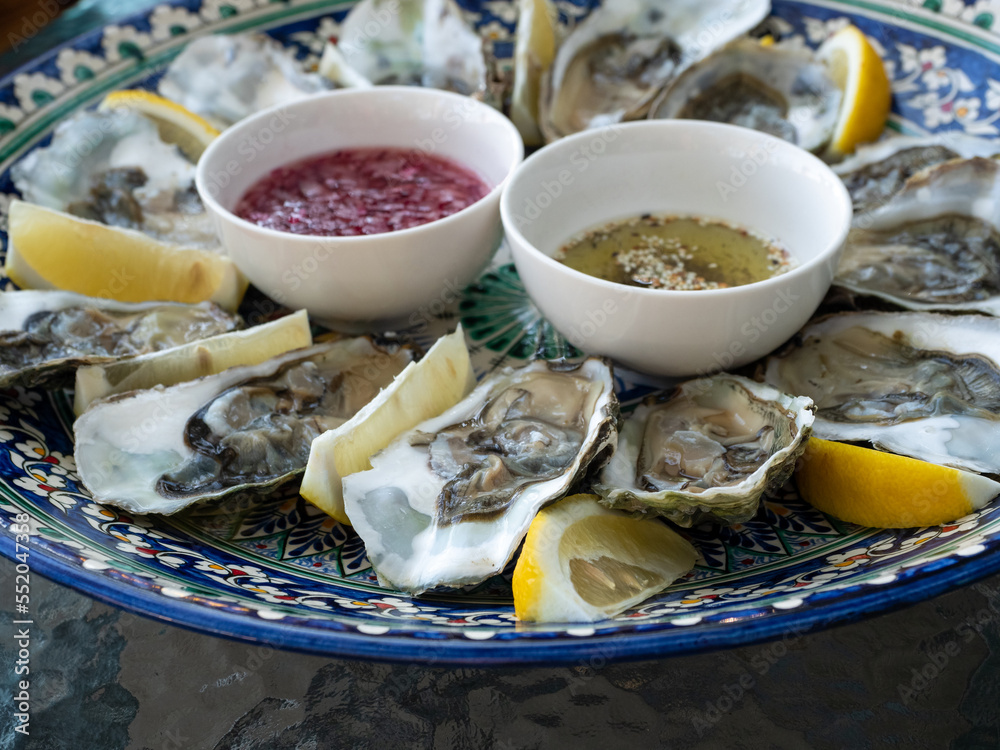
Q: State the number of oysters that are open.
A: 12